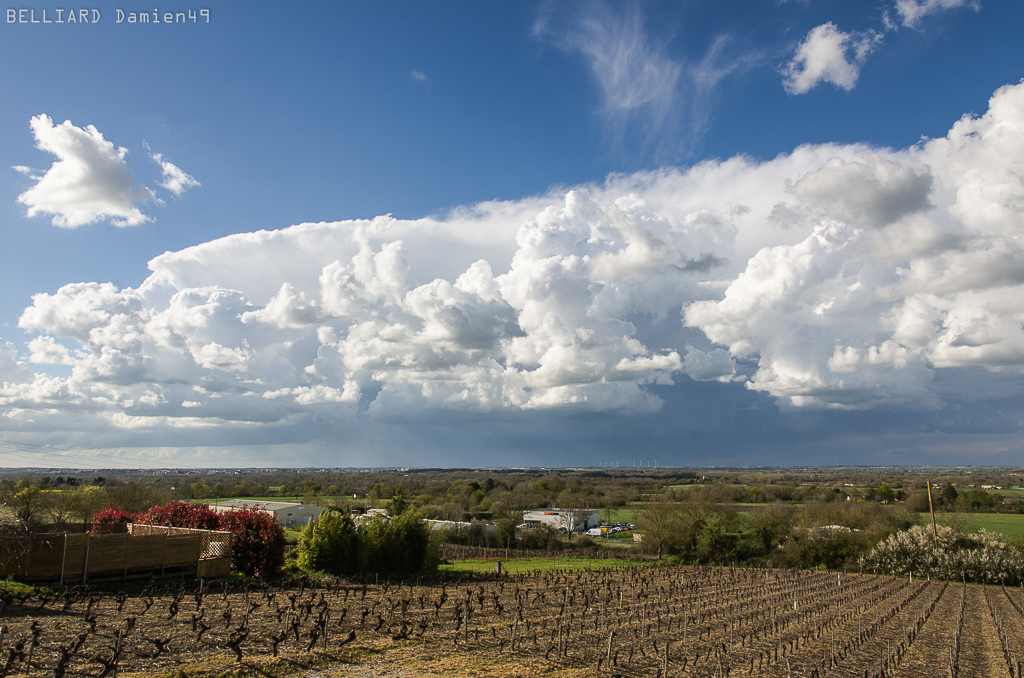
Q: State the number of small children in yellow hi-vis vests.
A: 0